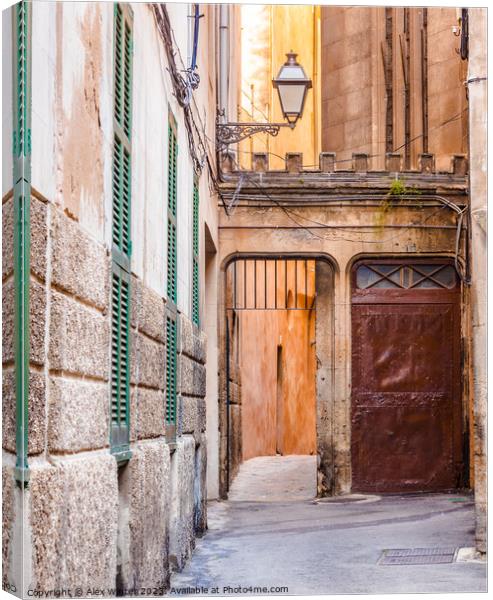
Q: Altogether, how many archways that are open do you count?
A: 1